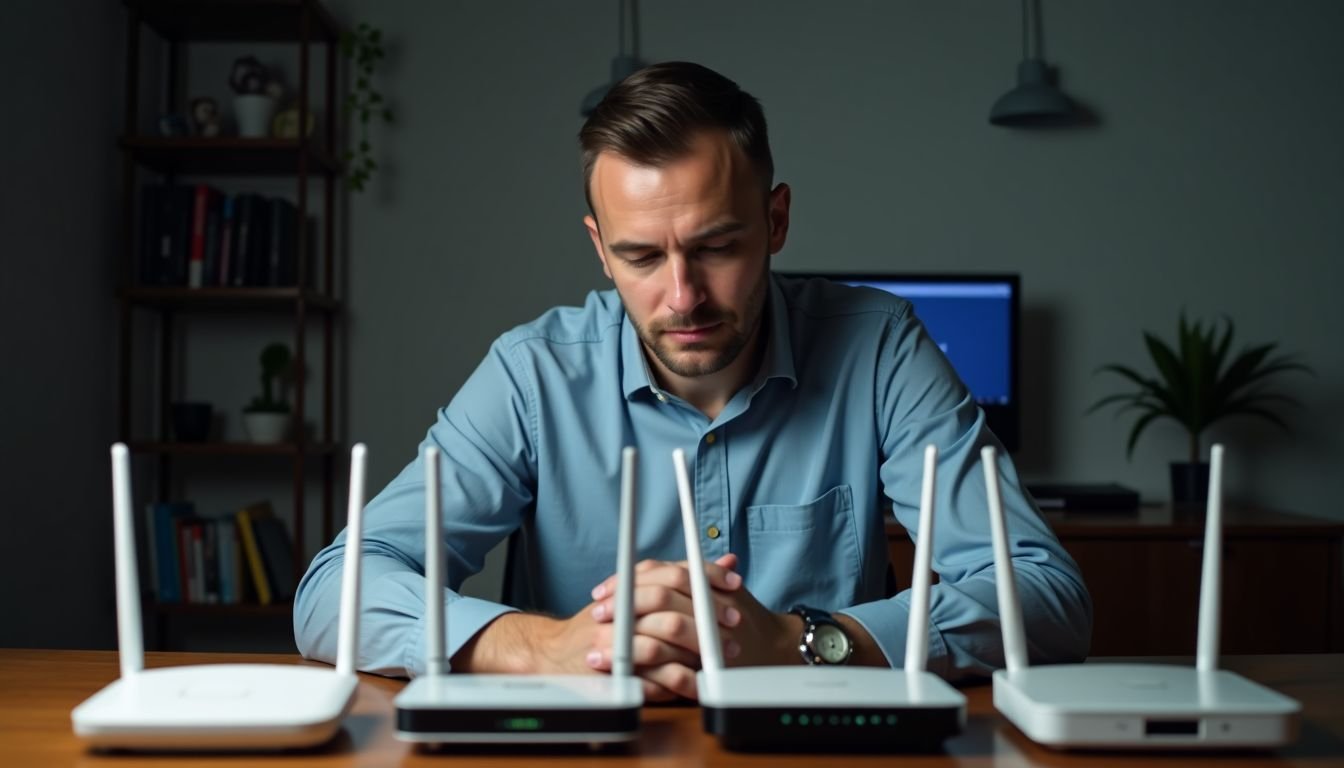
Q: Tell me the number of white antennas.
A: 8